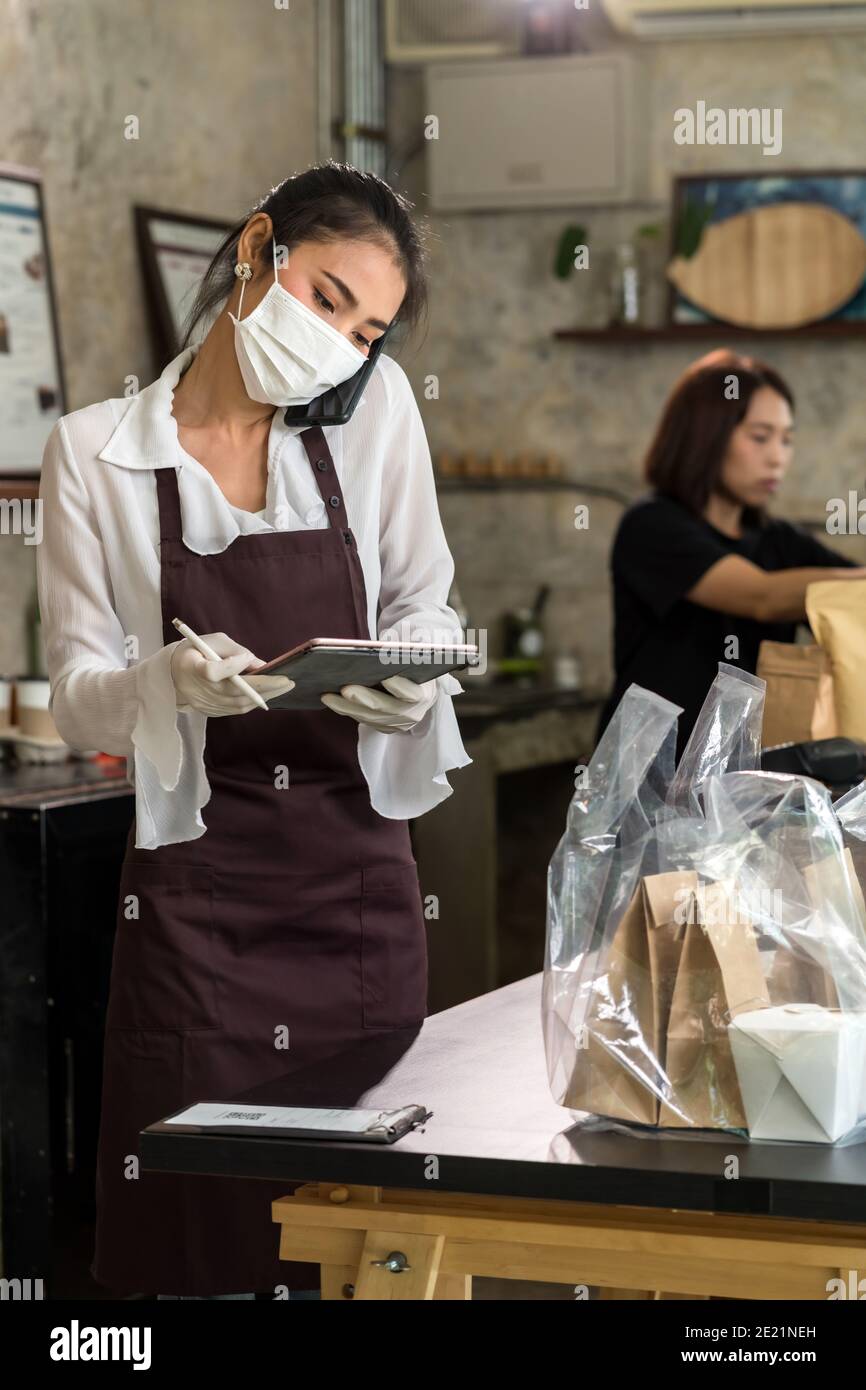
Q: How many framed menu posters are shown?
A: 2